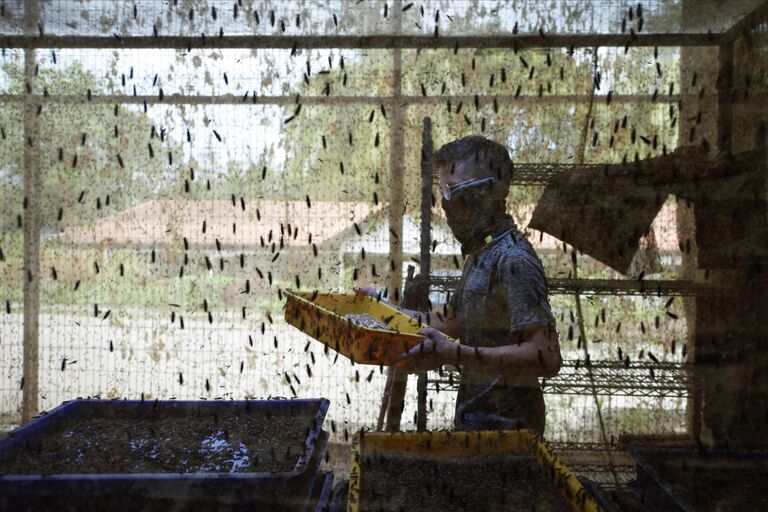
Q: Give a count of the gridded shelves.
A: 4